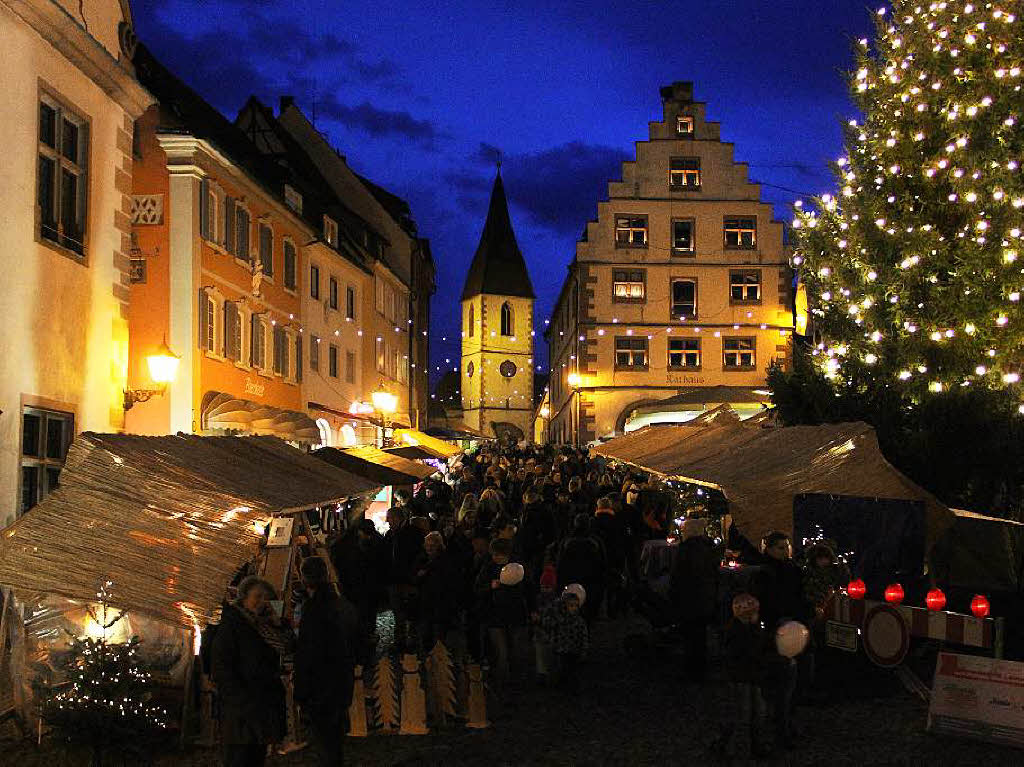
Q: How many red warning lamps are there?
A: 4